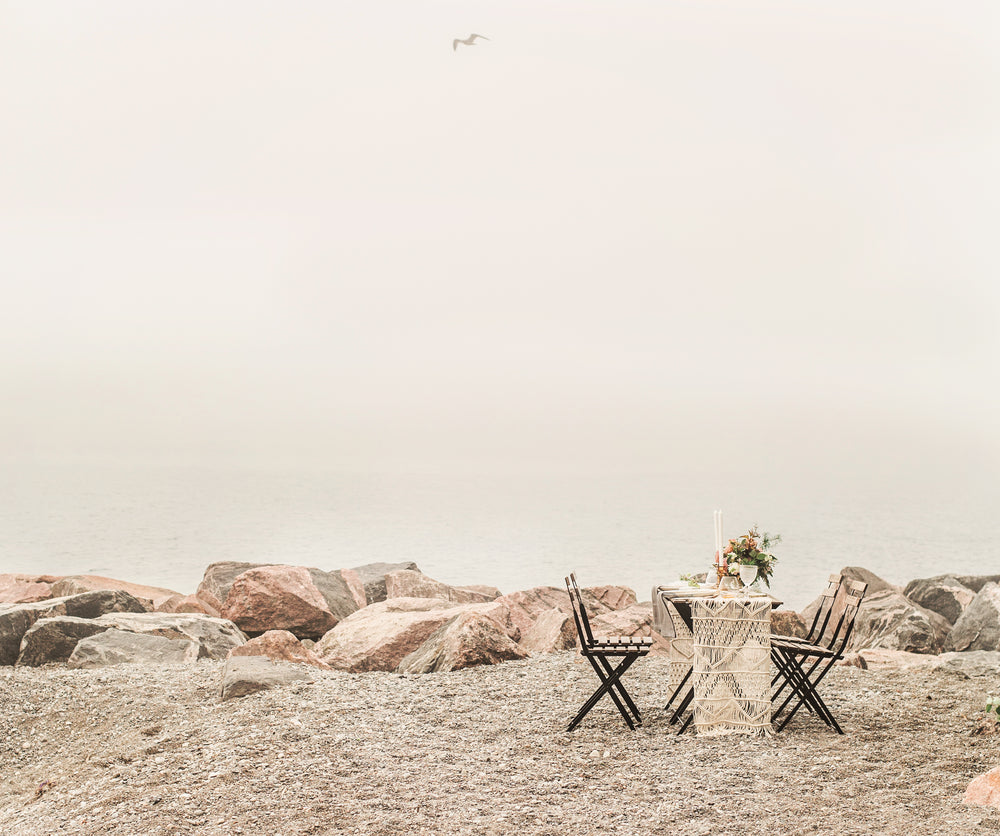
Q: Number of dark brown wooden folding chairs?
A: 4